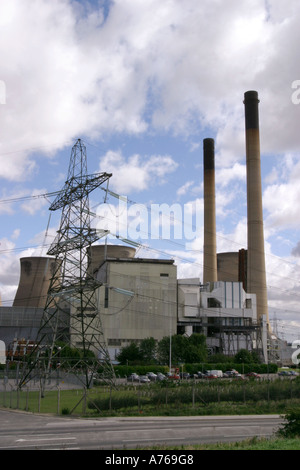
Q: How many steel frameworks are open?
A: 1